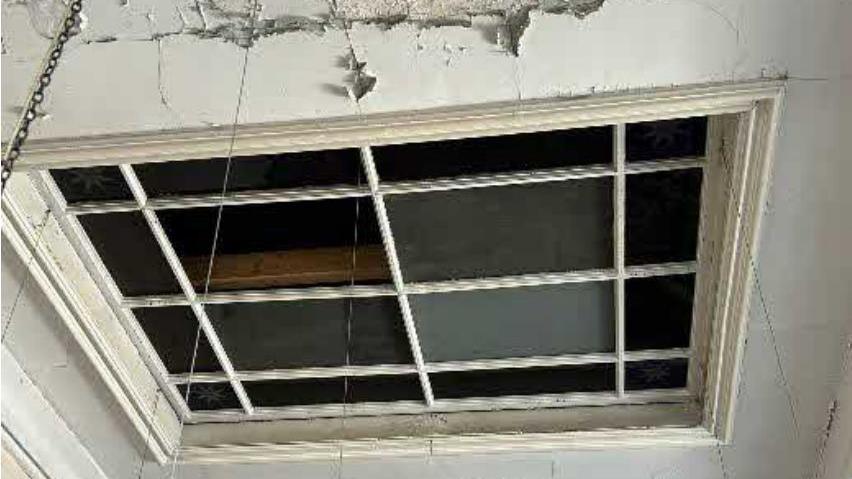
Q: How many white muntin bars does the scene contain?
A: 6